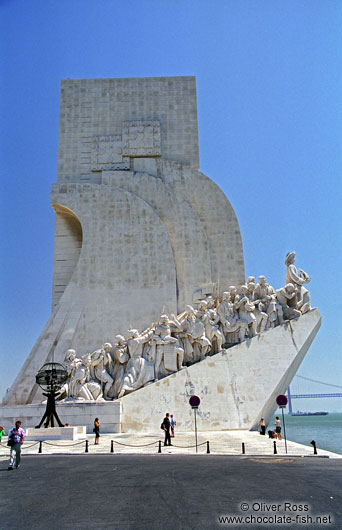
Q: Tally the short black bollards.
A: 8